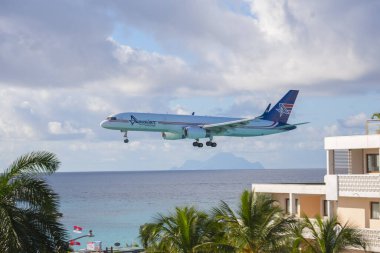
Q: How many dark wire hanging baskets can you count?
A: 0